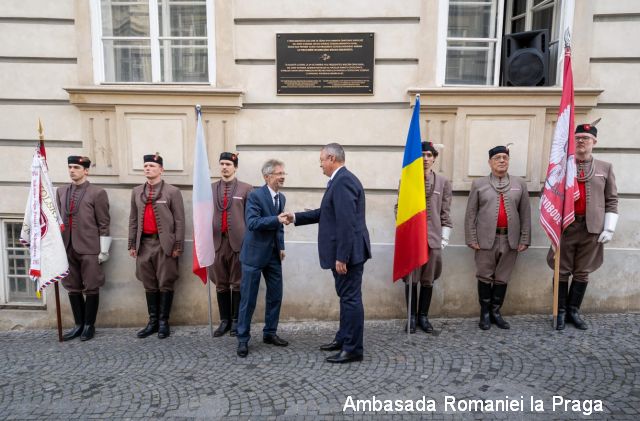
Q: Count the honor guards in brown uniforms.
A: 6